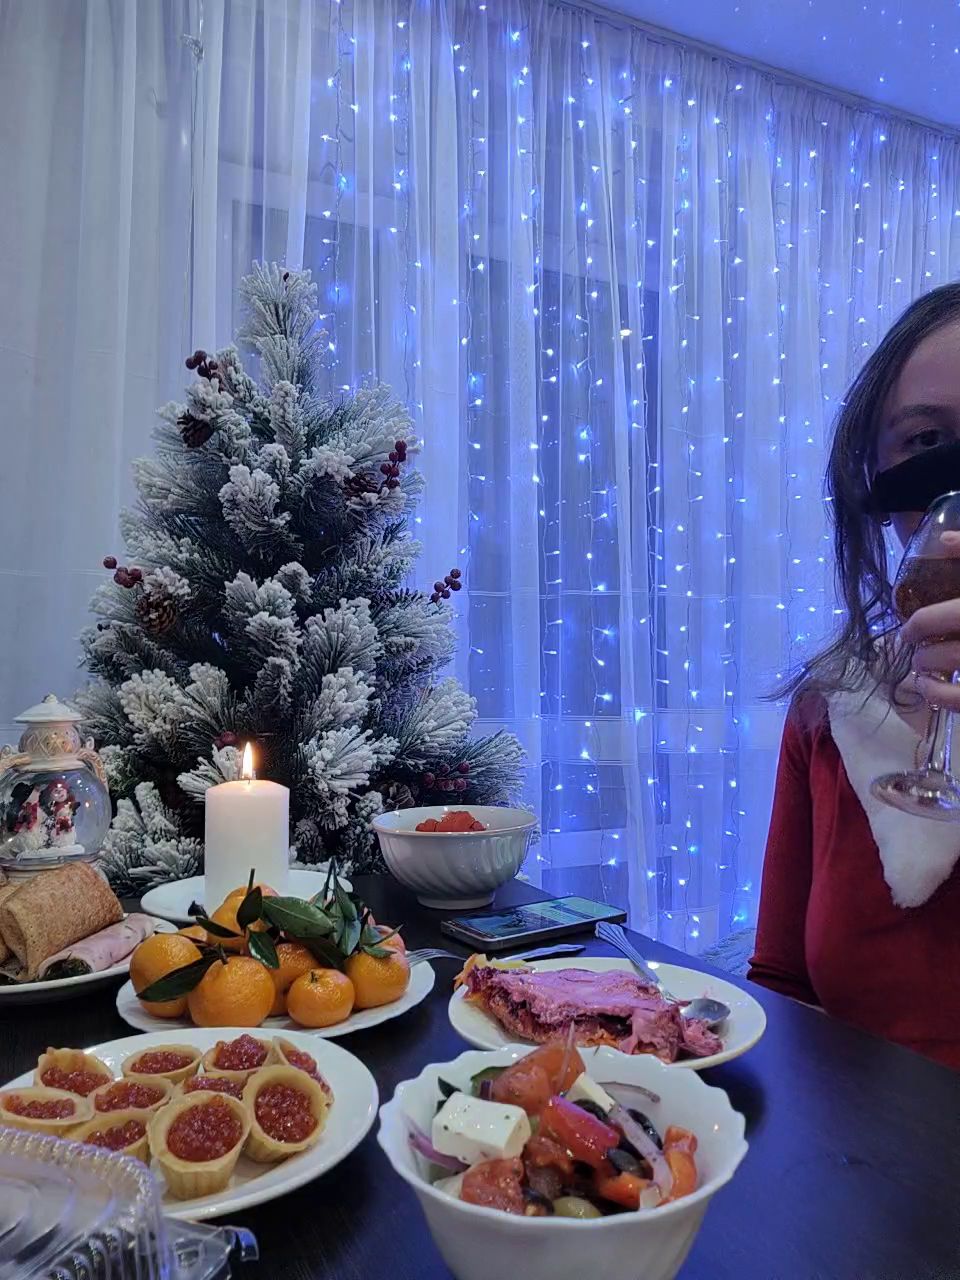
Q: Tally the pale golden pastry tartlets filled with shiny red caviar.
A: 10